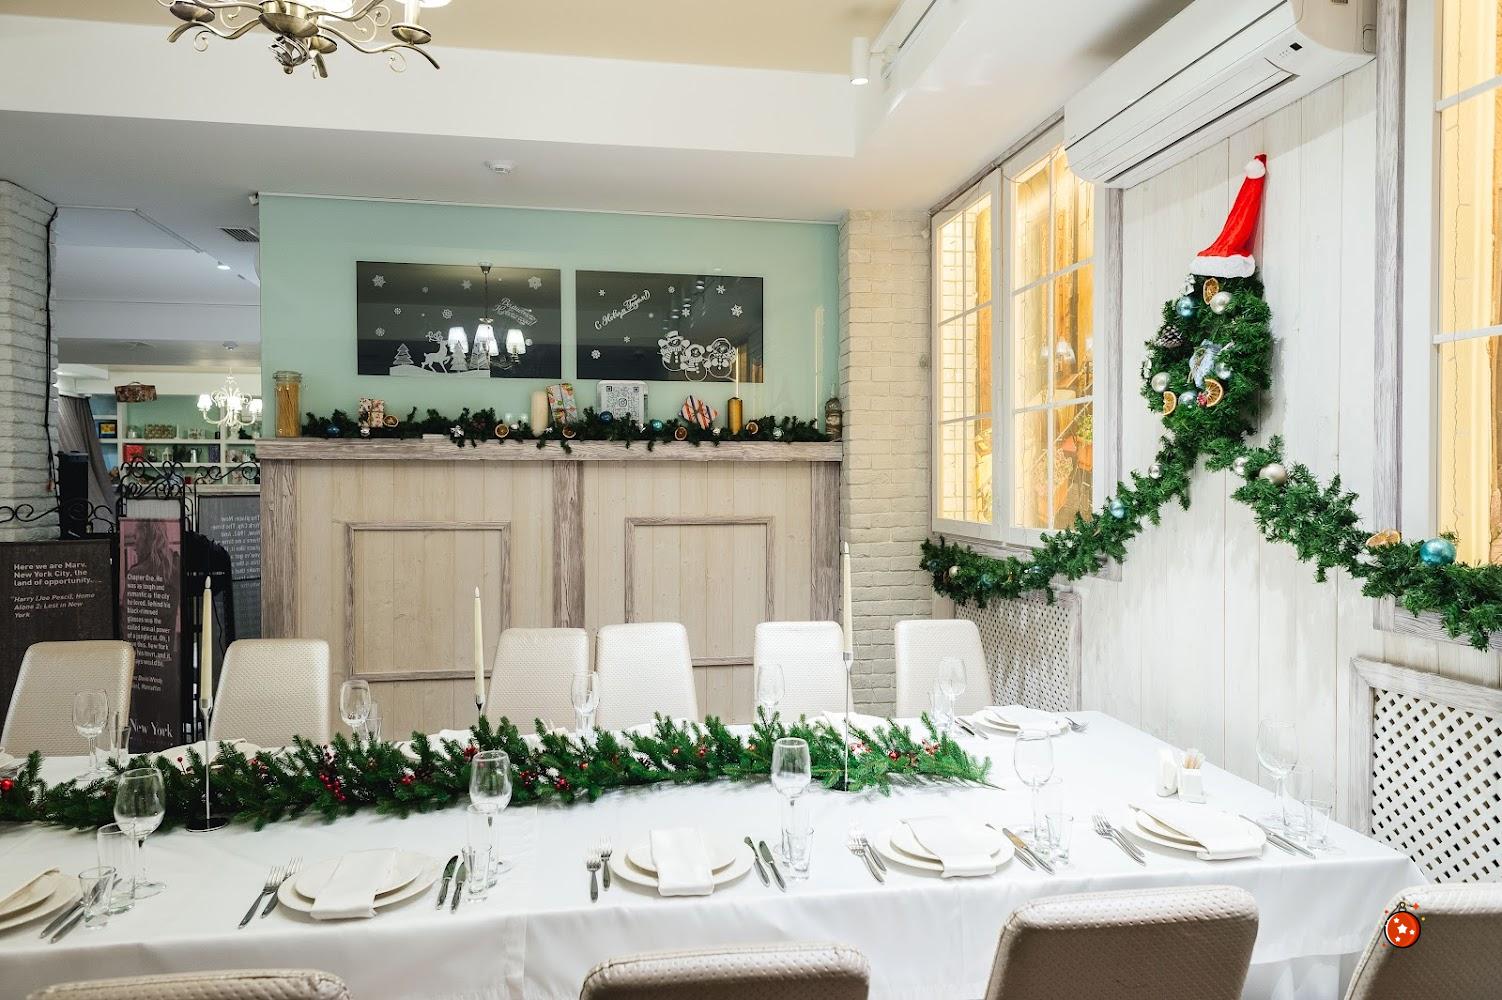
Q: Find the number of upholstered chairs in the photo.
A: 10